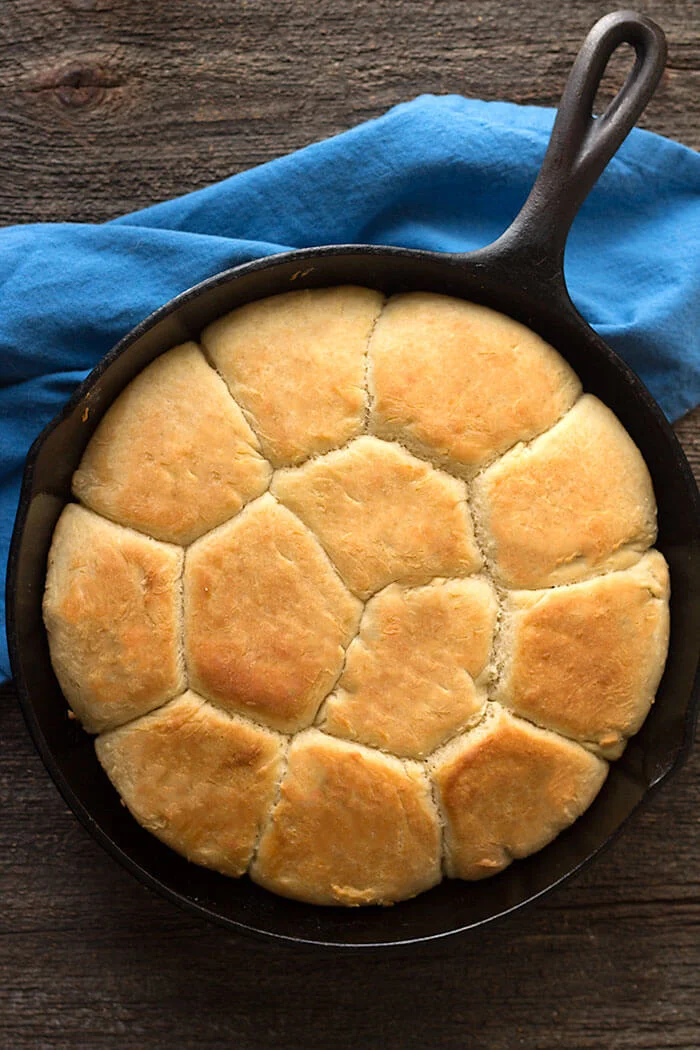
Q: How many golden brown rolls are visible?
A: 12